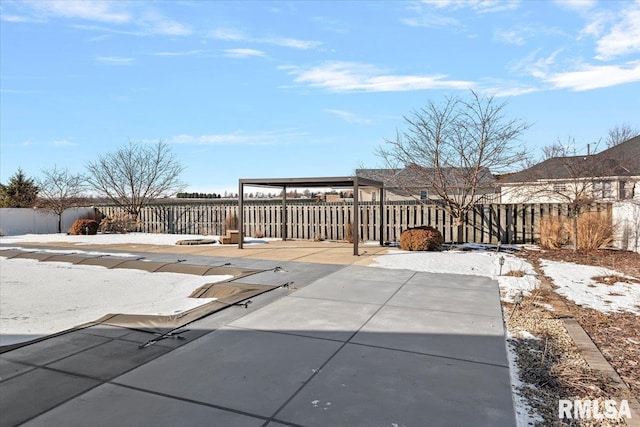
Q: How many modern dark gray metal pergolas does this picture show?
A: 1